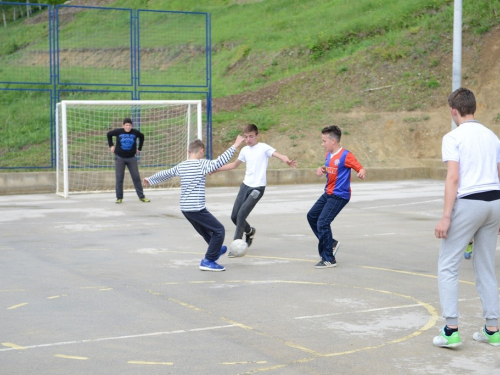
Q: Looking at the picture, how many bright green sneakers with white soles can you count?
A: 2